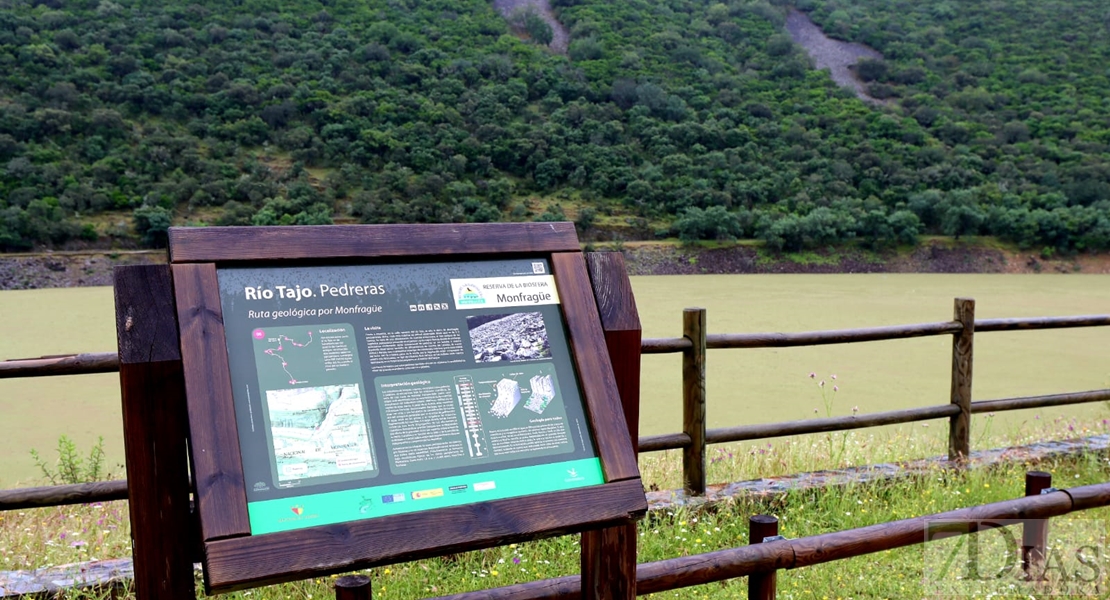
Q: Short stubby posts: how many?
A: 3